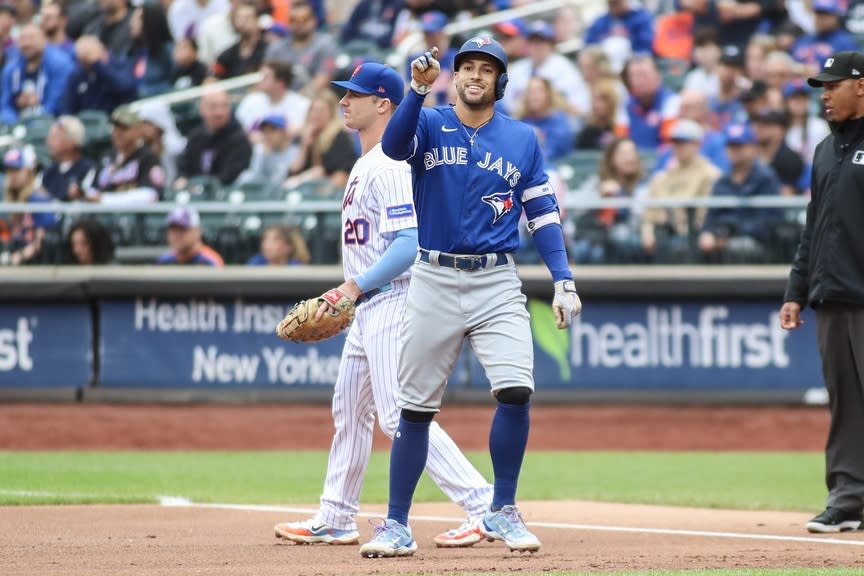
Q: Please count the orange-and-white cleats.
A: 2